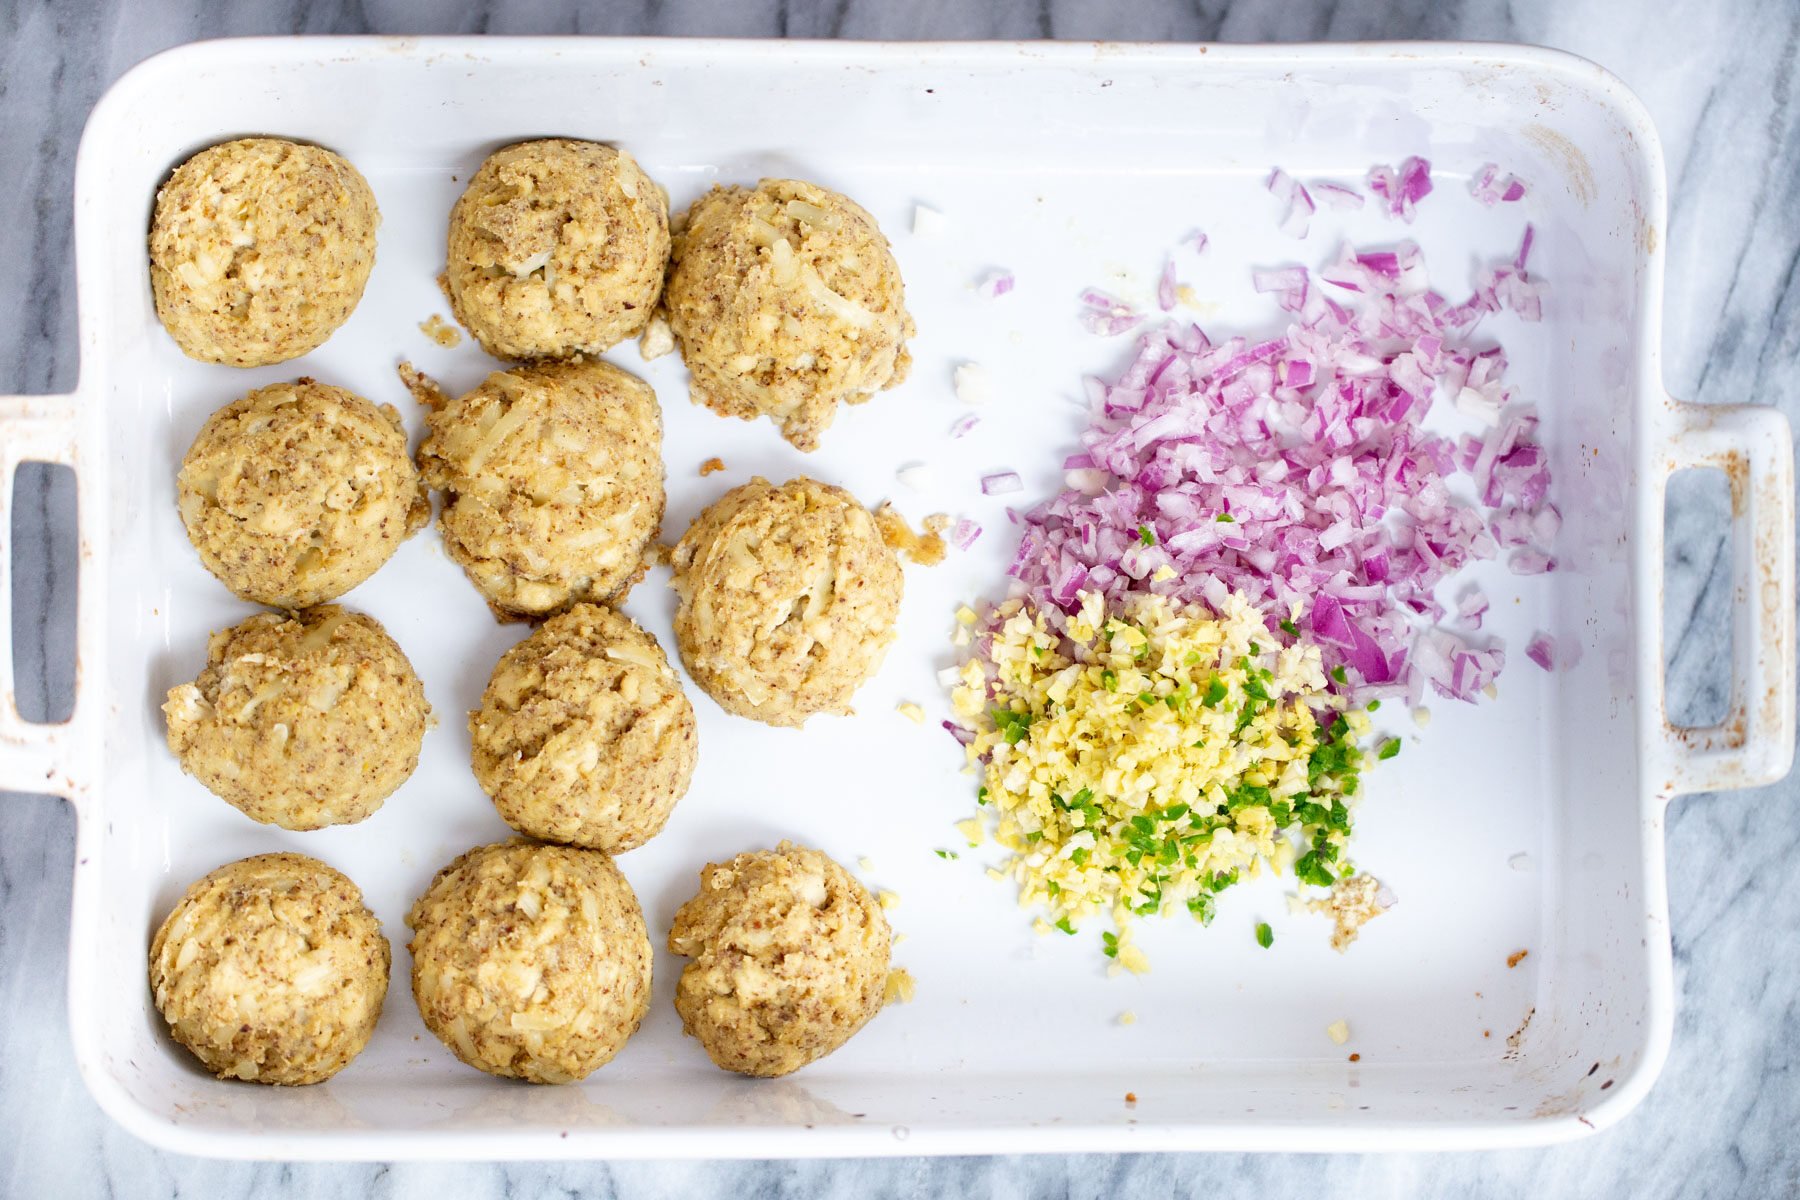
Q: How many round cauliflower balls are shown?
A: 11